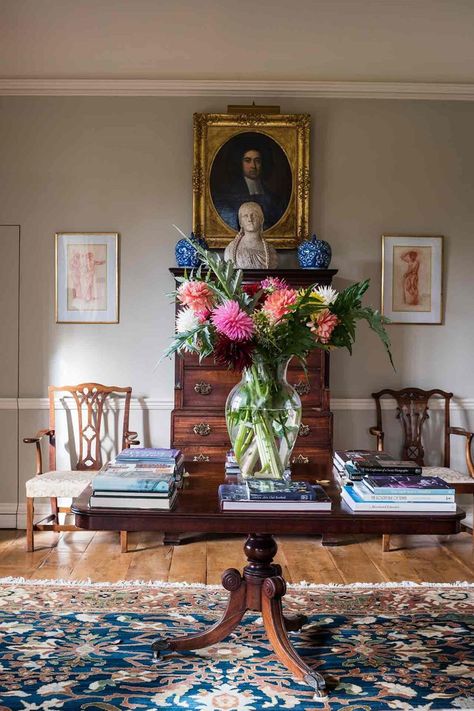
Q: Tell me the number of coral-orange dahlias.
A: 3